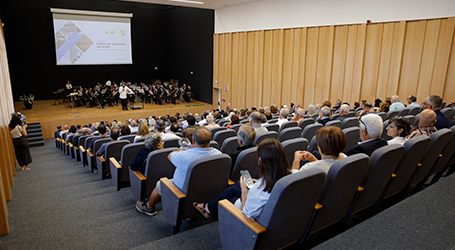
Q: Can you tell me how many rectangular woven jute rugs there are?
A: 0